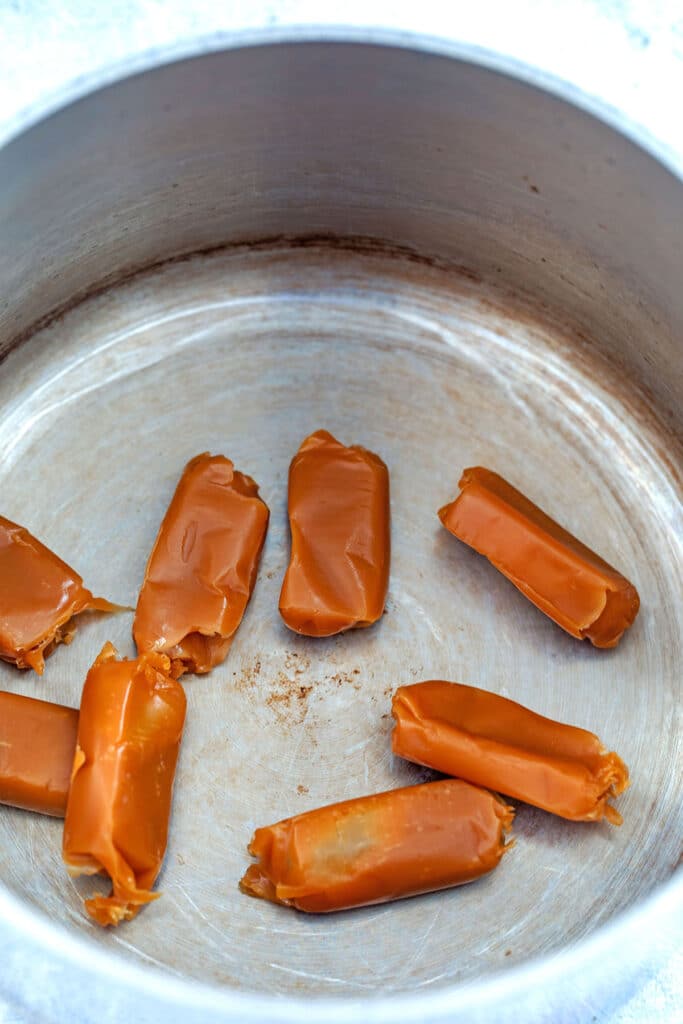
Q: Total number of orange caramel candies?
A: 8